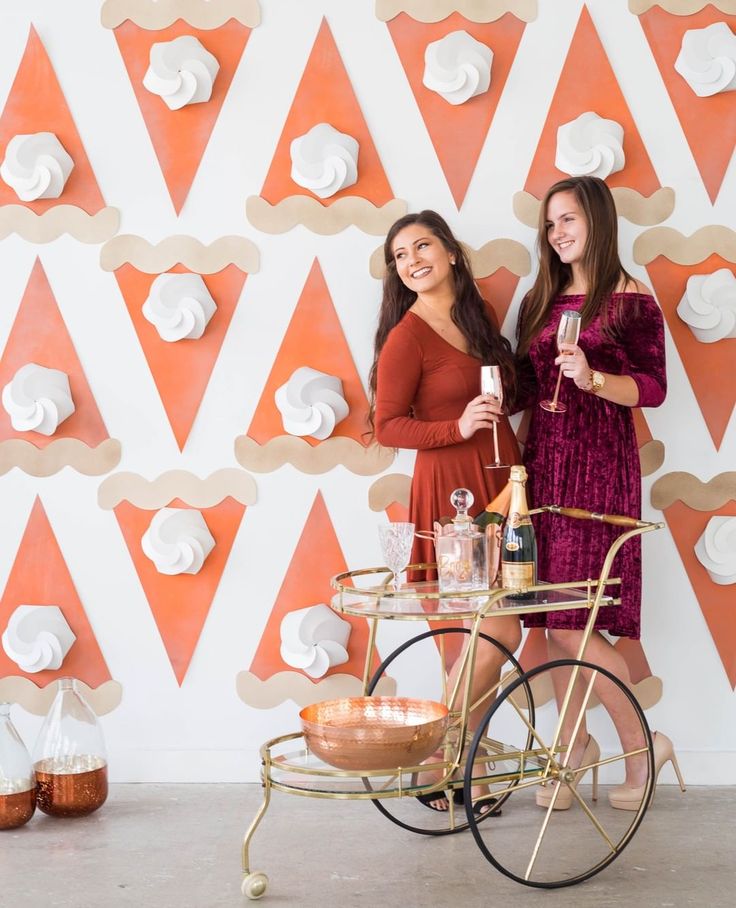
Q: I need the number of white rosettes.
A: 14